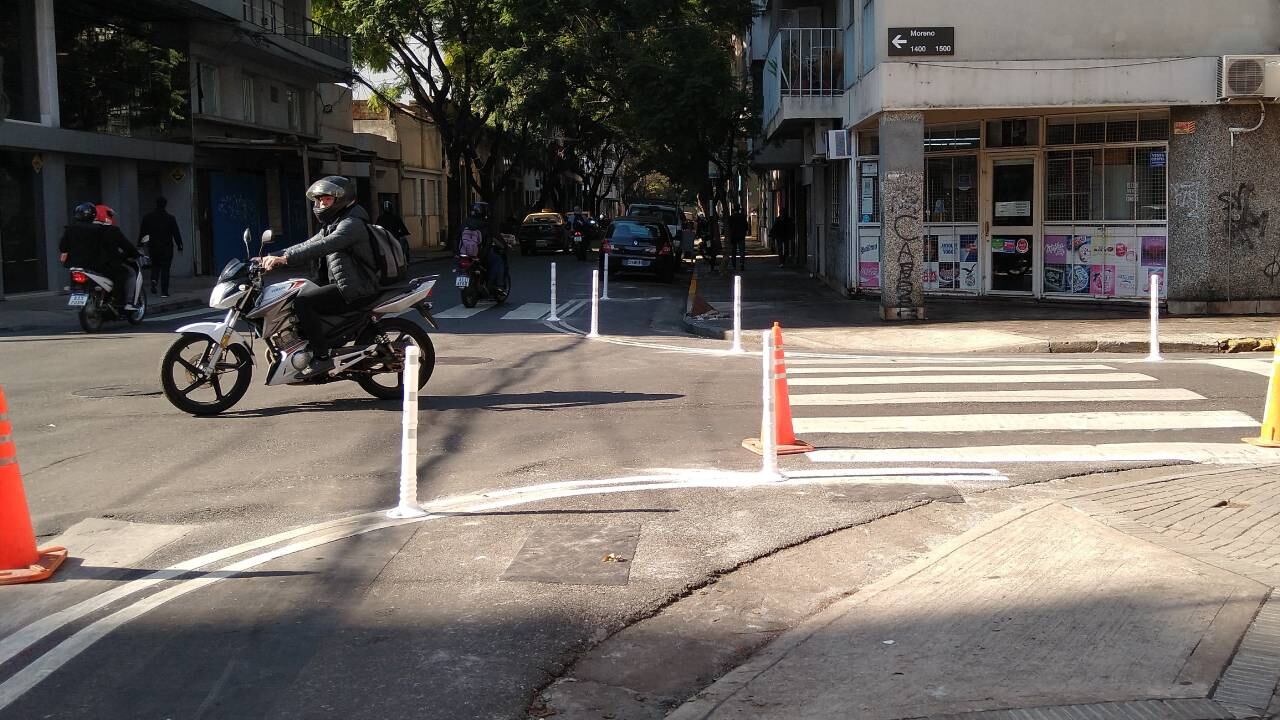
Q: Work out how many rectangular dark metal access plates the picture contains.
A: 1